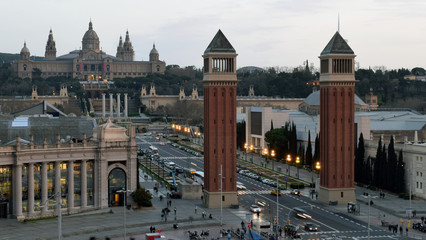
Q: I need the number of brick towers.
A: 2